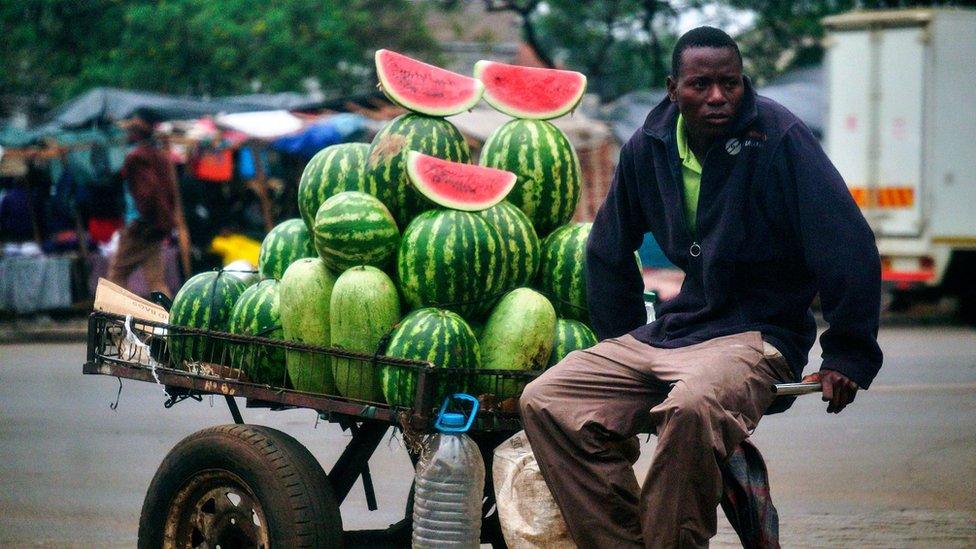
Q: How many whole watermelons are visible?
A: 15